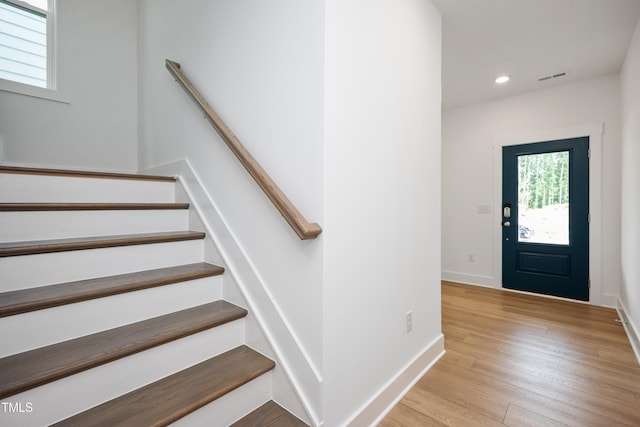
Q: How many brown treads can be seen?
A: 7